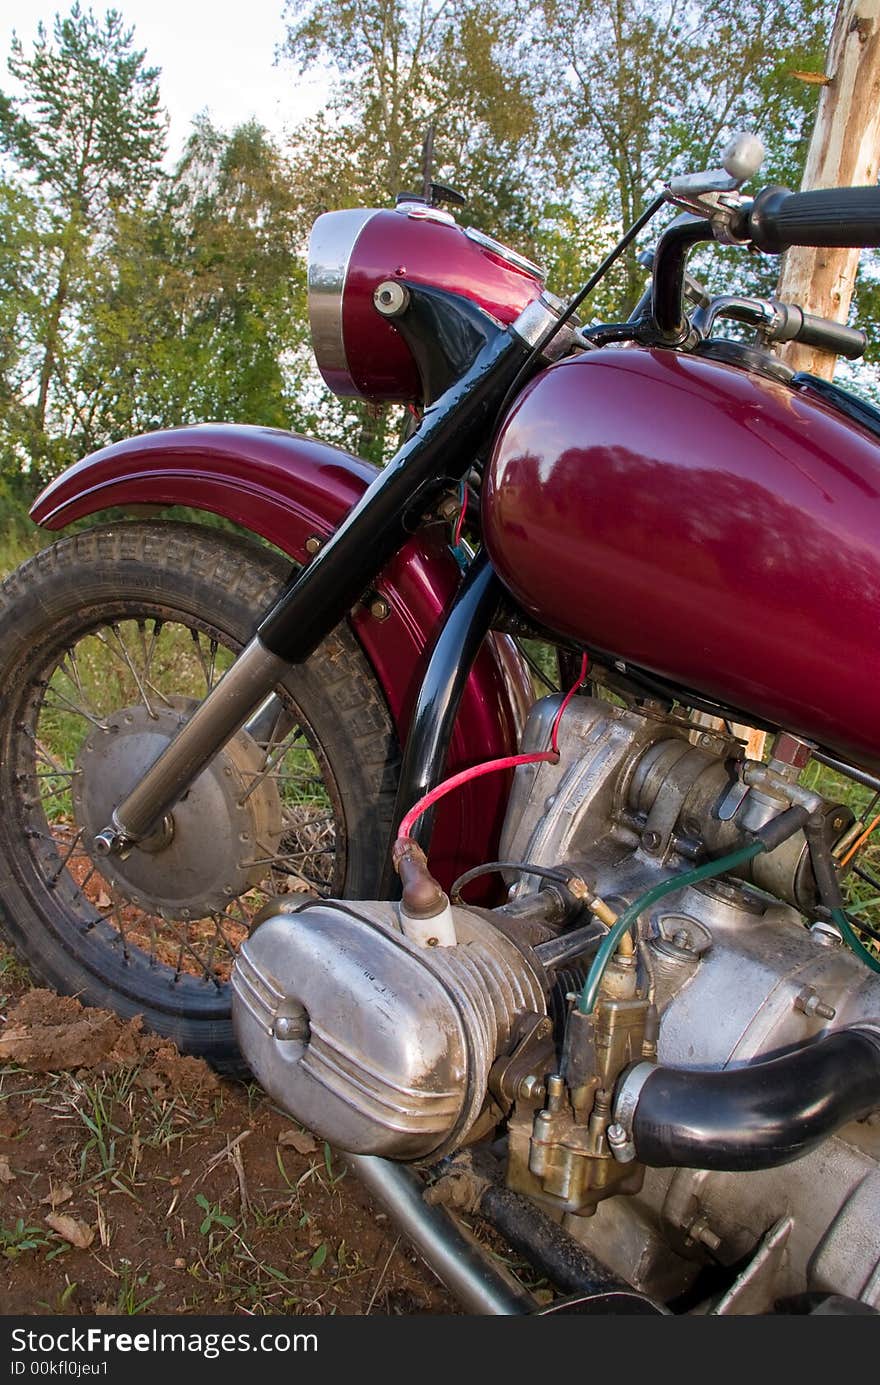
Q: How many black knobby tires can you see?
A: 1